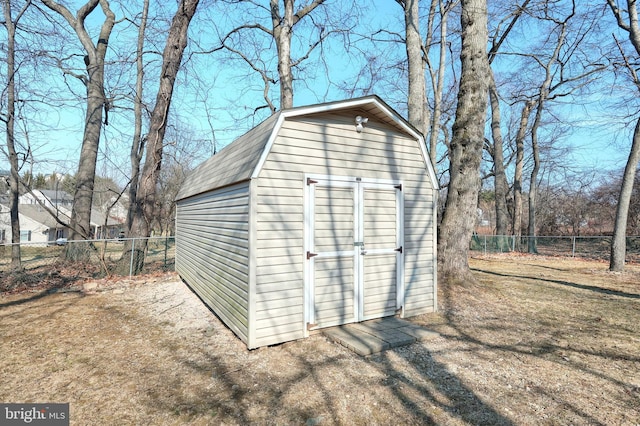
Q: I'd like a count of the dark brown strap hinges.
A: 6